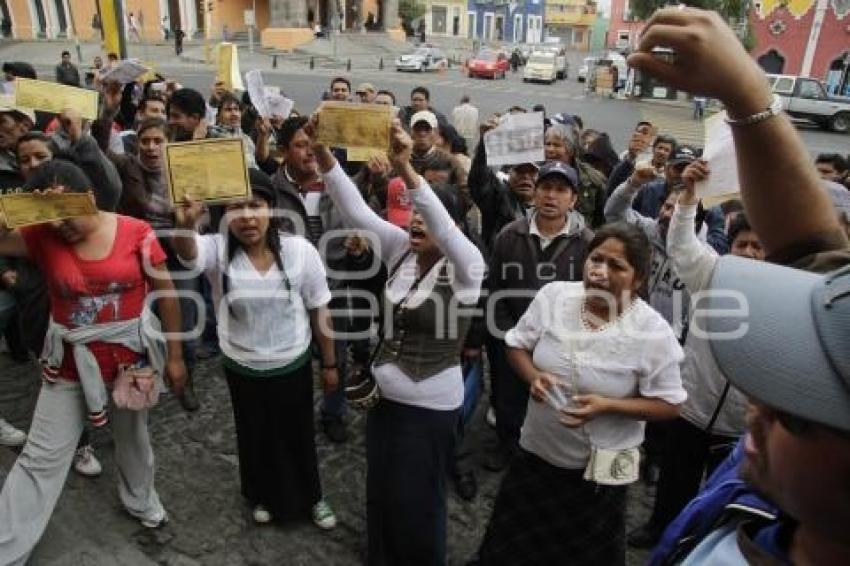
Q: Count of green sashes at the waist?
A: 1